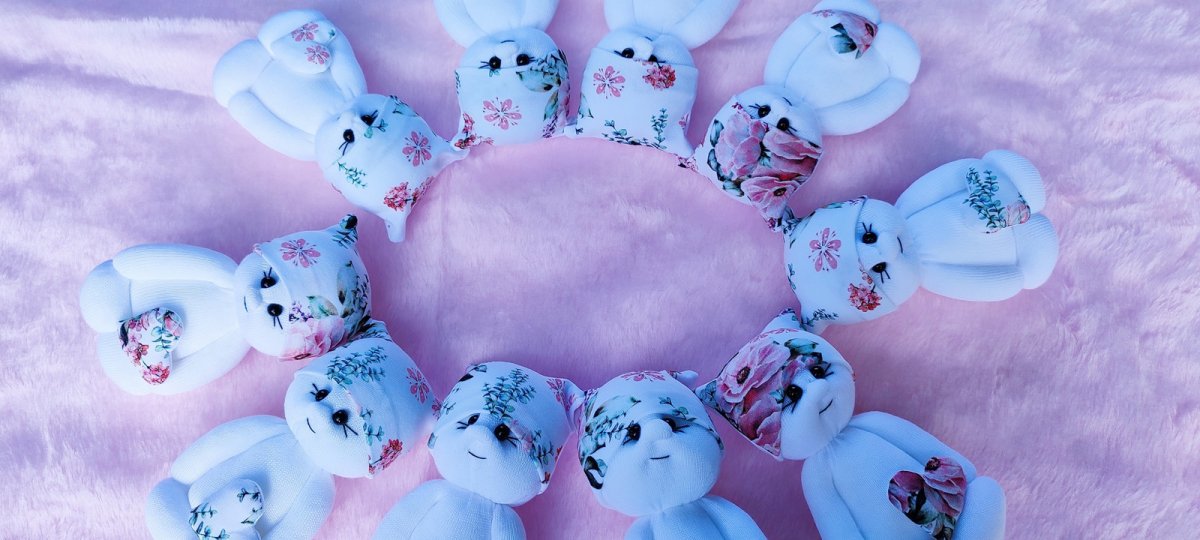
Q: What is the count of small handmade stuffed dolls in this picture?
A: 10